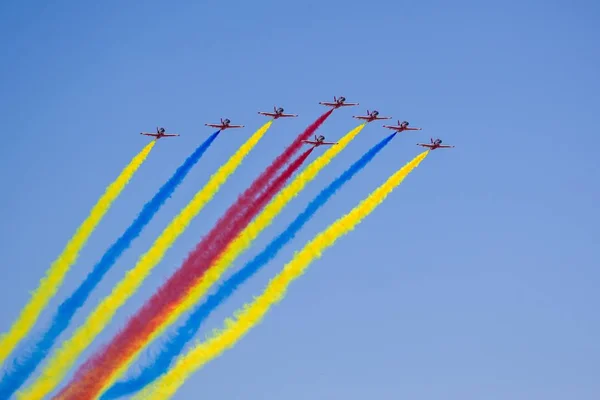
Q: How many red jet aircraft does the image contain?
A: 8